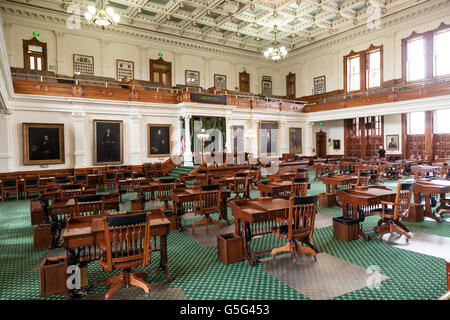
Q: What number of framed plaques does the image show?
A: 6